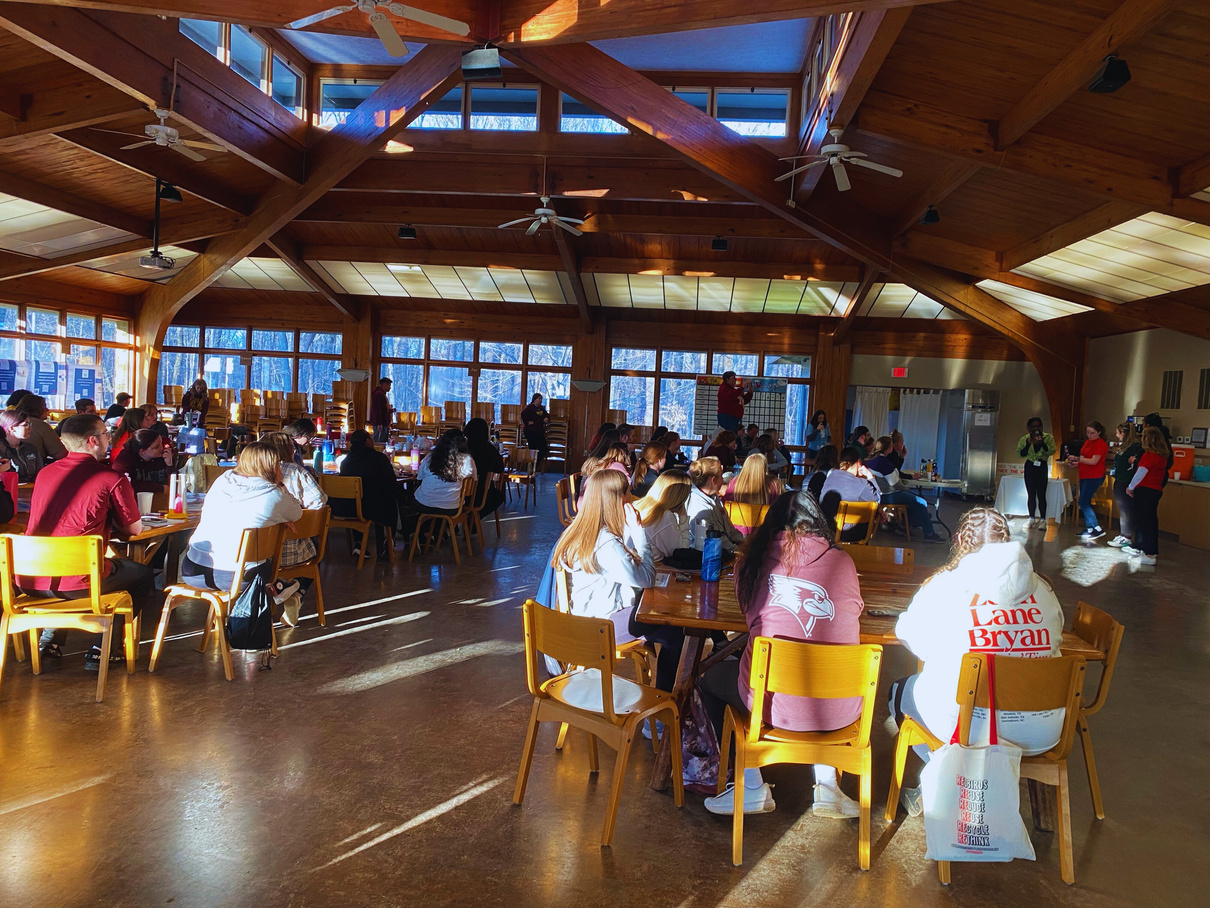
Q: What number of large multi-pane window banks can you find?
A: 4